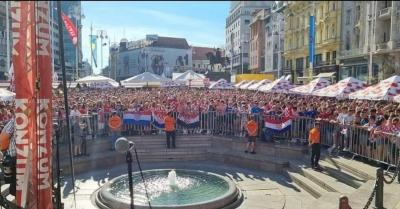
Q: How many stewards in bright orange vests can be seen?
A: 4